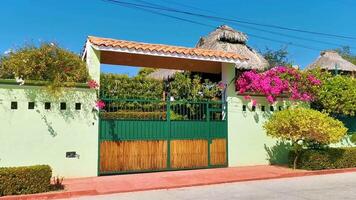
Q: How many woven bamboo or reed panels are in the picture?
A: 3